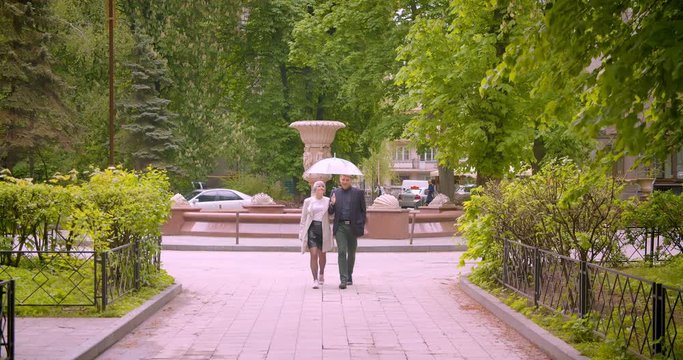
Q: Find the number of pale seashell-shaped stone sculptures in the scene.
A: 4